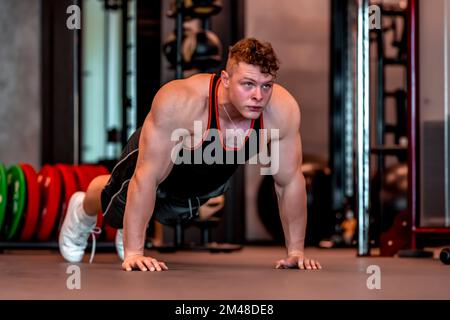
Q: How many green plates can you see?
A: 2